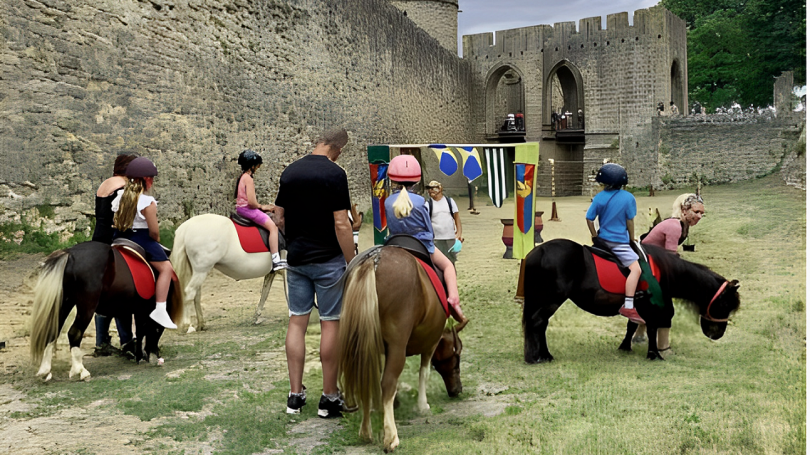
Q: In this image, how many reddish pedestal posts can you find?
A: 2